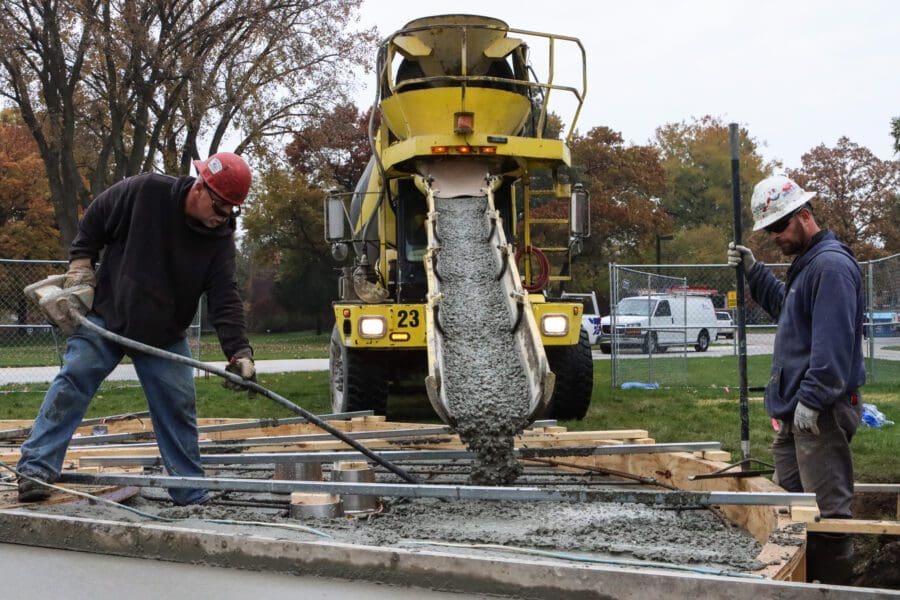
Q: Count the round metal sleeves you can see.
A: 3